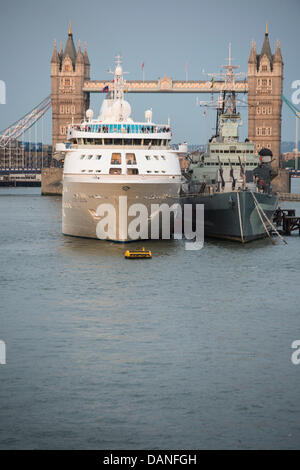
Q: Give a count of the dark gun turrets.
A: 3